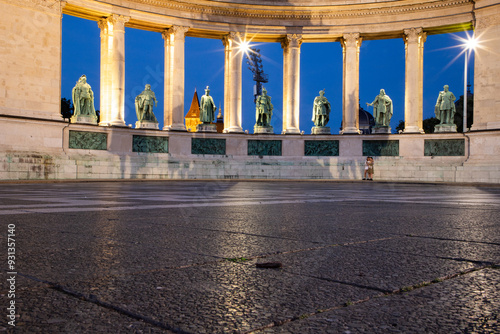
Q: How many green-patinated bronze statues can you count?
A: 7